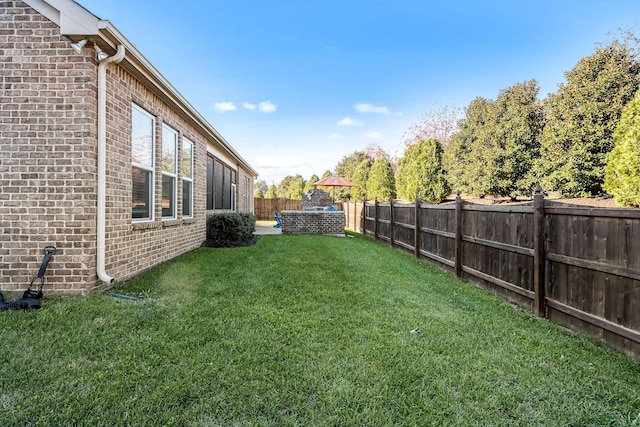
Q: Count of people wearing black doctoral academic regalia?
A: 0